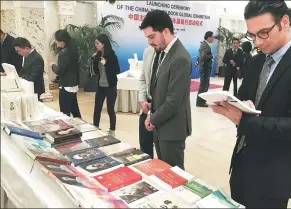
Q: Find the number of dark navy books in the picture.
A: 2